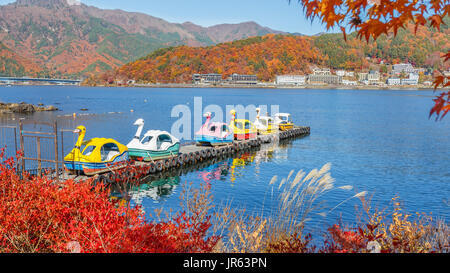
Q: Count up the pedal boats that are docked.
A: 6